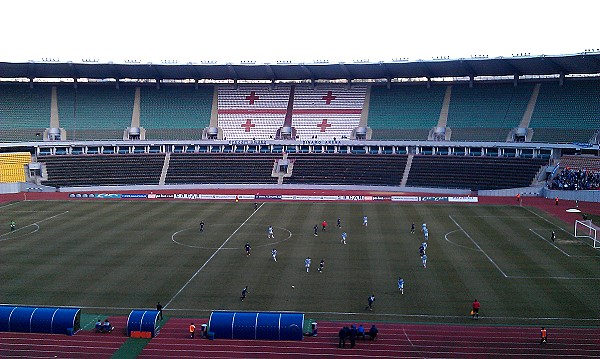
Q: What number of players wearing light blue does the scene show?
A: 10